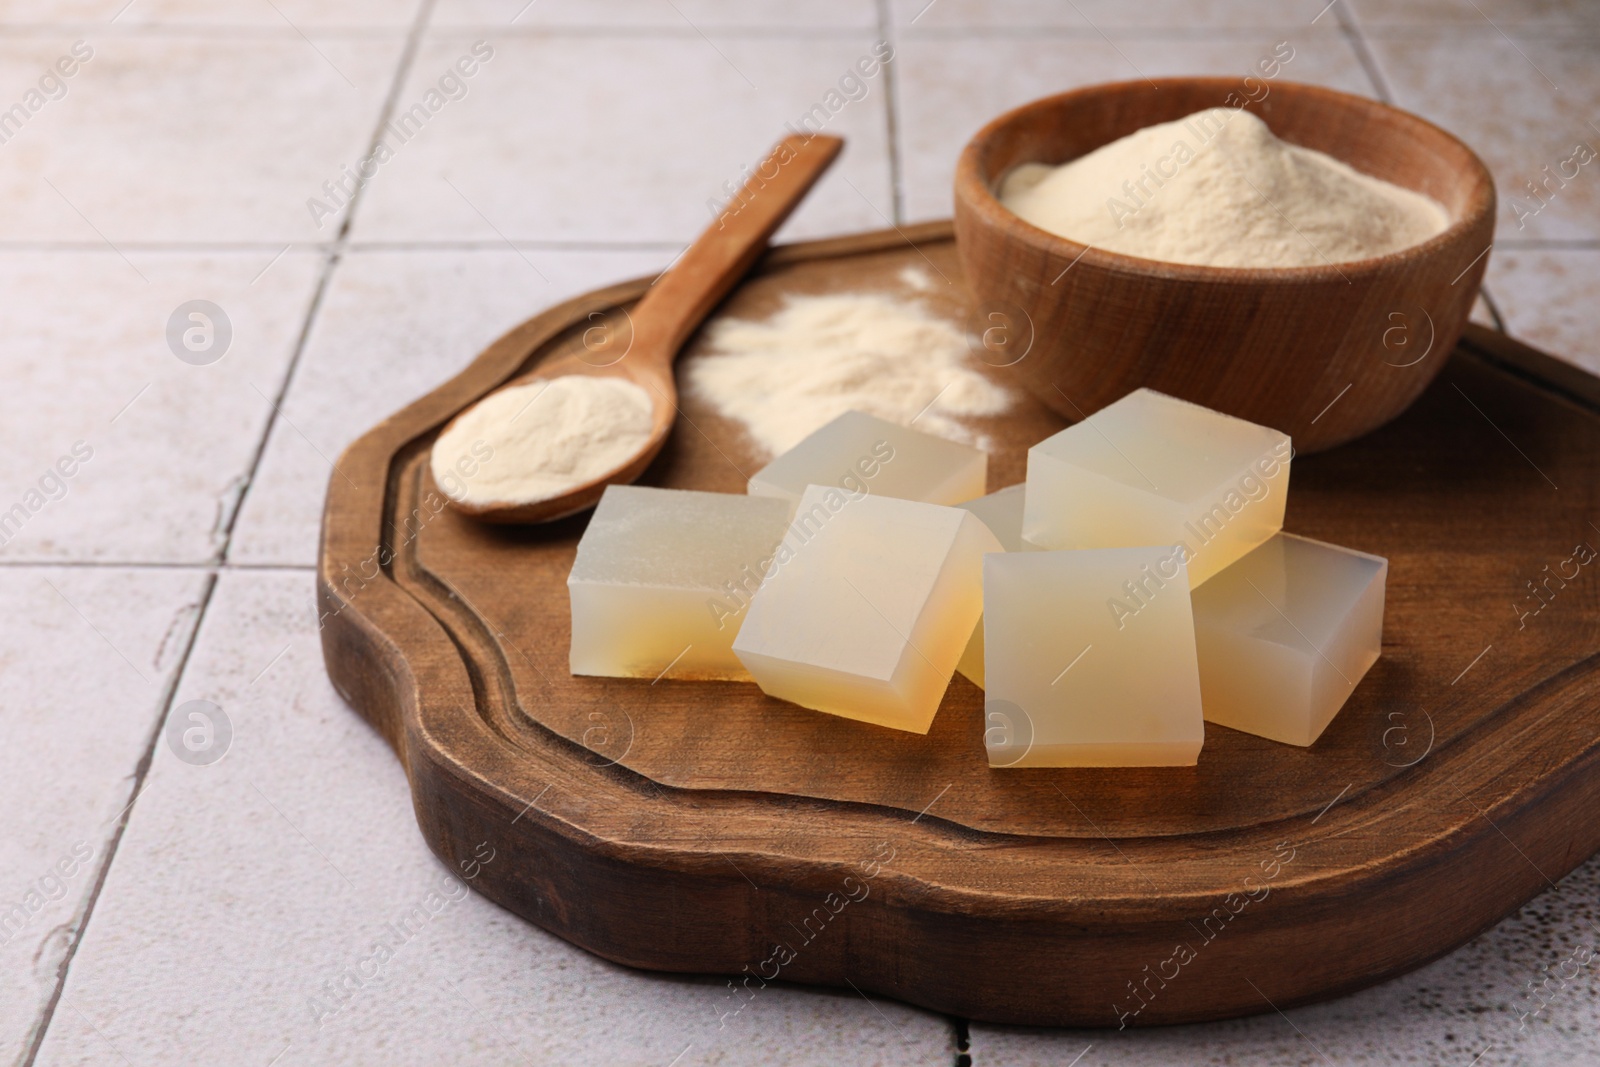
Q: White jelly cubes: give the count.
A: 7